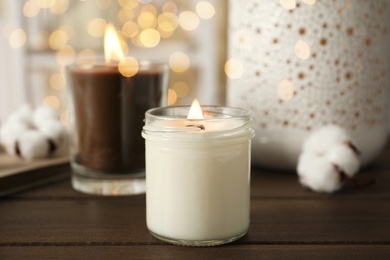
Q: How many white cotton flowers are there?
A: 2